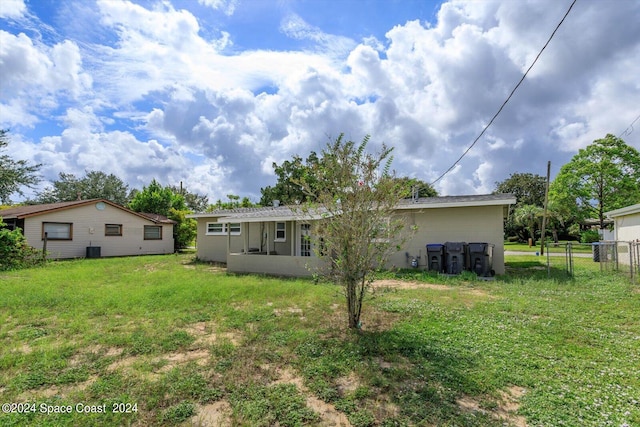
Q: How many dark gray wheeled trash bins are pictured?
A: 3